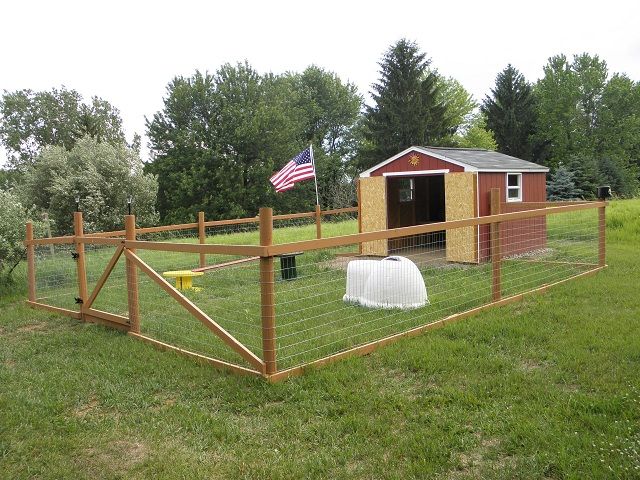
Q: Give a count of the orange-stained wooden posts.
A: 8